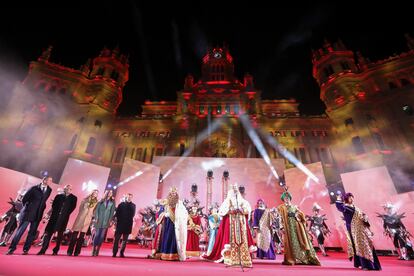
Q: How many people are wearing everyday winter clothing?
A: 5